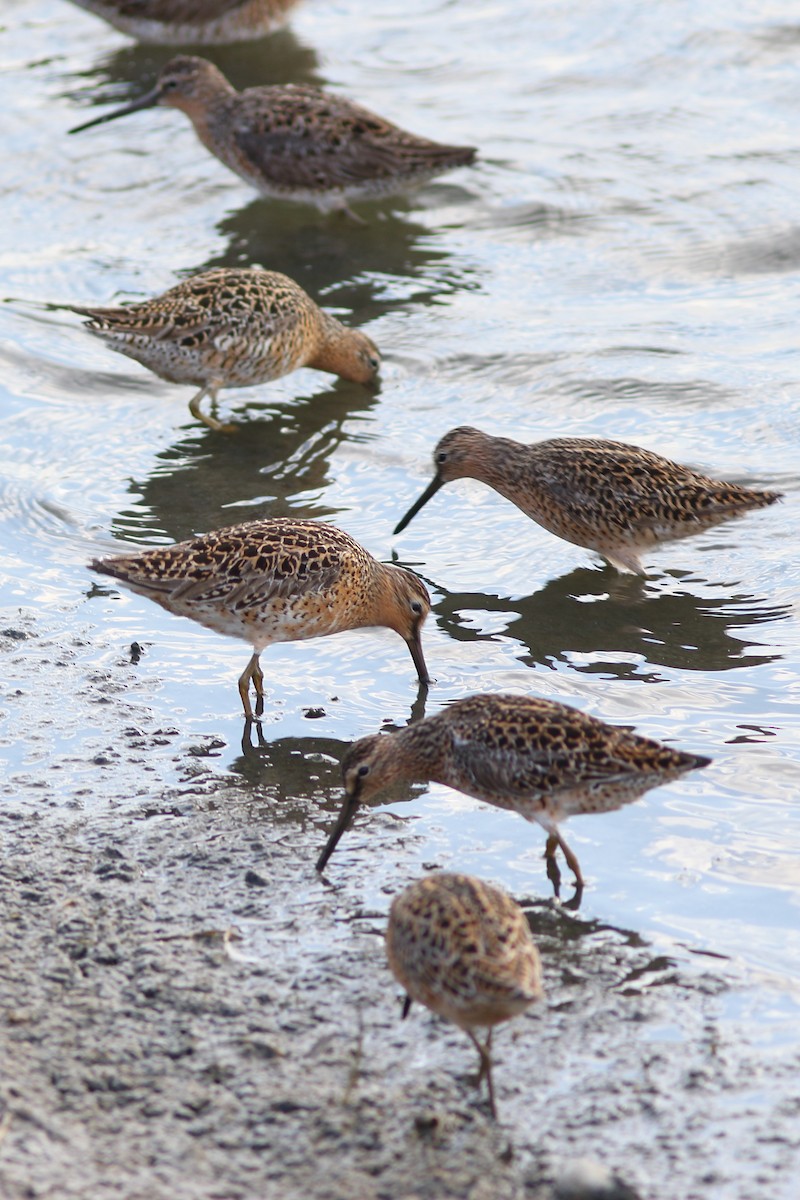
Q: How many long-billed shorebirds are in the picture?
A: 7